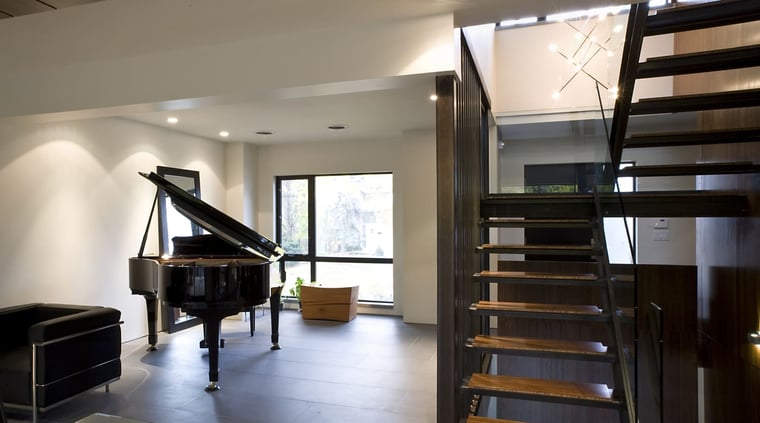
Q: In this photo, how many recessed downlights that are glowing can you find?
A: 3